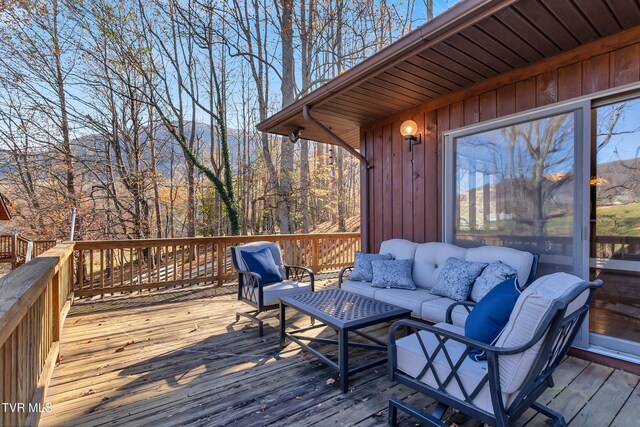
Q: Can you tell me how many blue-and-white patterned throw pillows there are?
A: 4